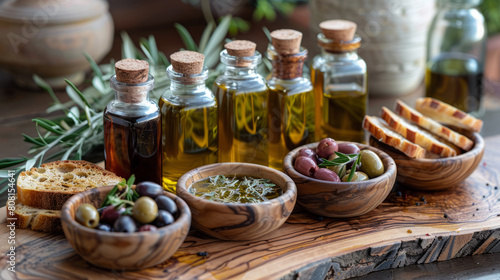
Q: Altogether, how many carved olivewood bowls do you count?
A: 4